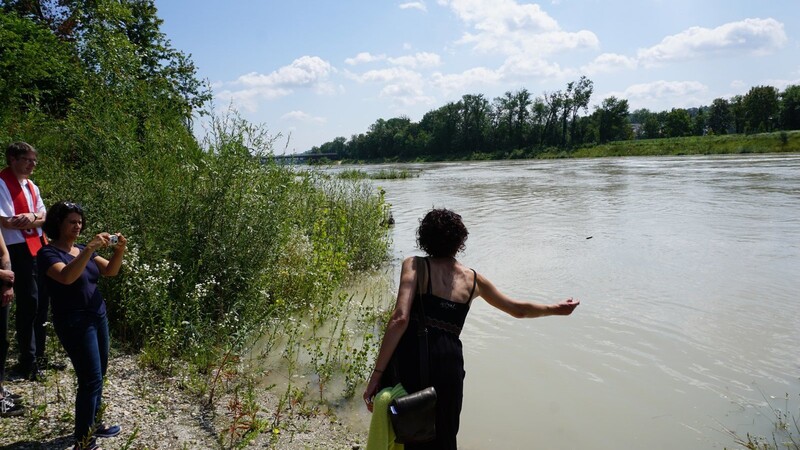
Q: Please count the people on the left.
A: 3